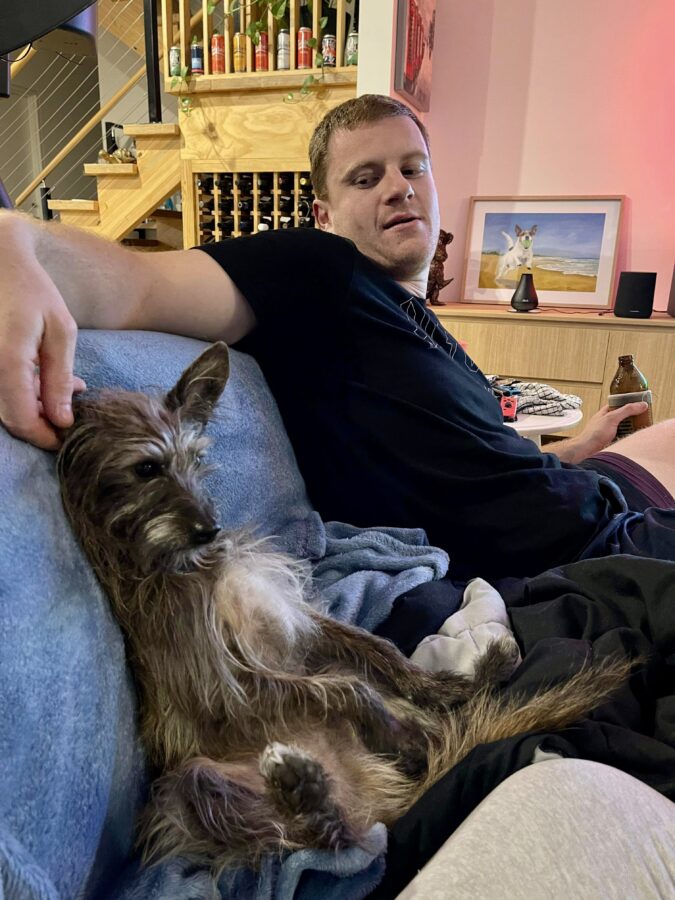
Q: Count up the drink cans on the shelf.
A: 9